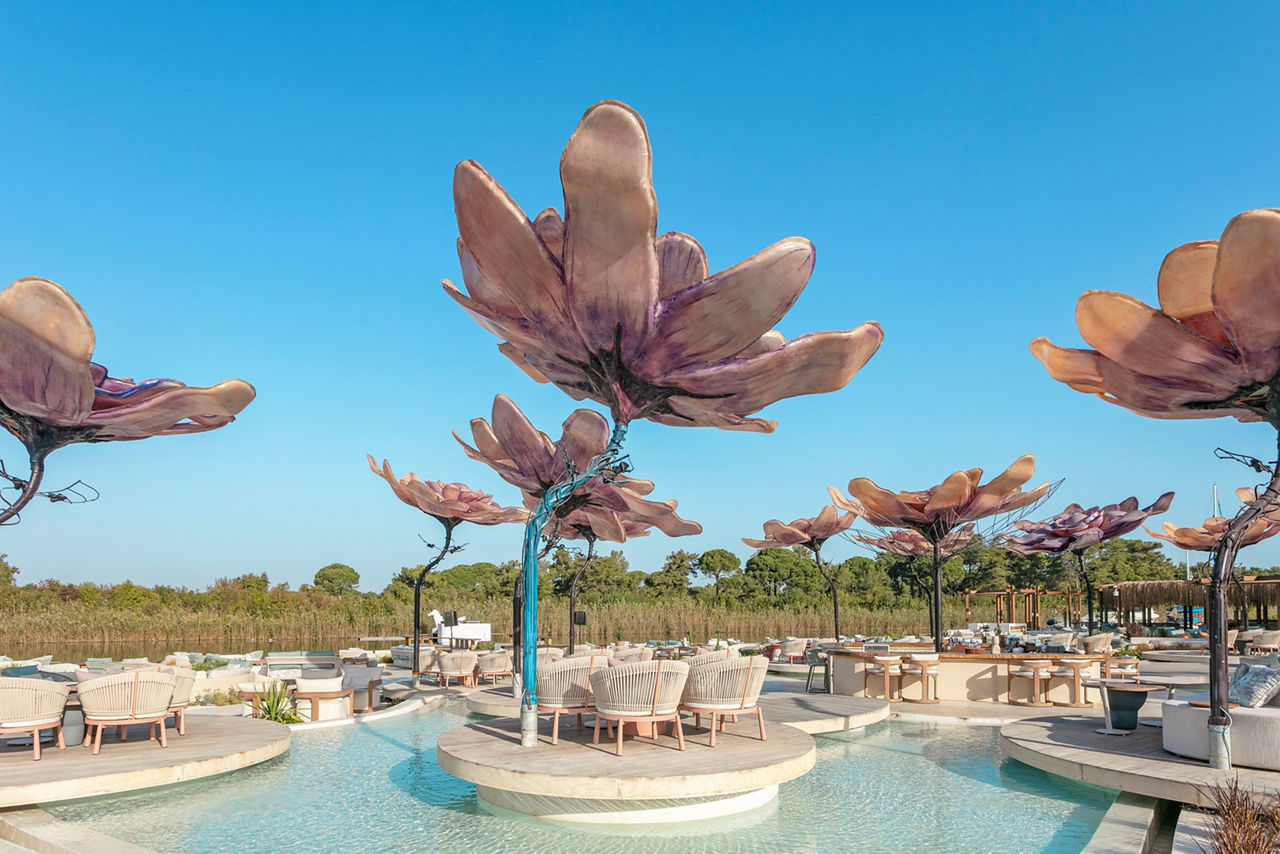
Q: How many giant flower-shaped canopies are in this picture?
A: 11